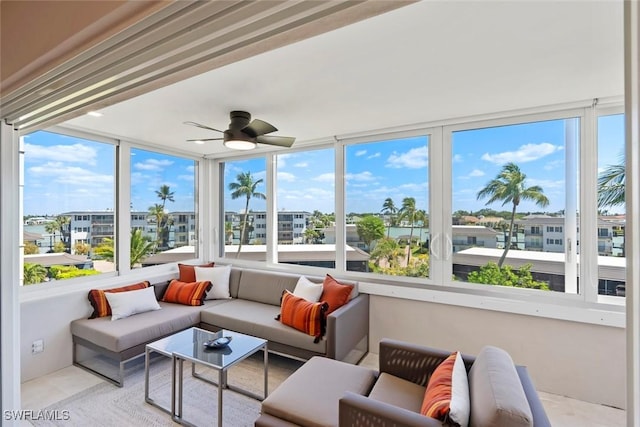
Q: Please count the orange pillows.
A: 6